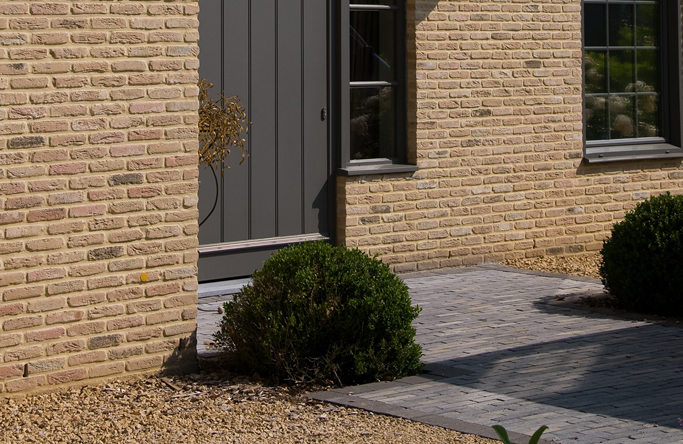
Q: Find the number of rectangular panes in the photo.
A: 11